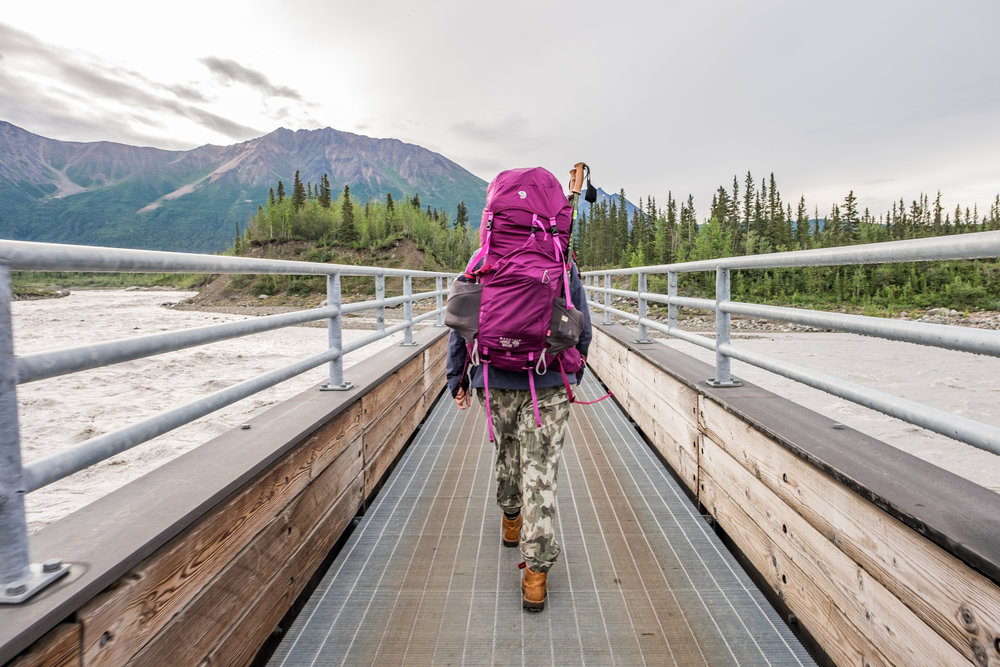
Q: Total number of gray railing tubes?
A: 6